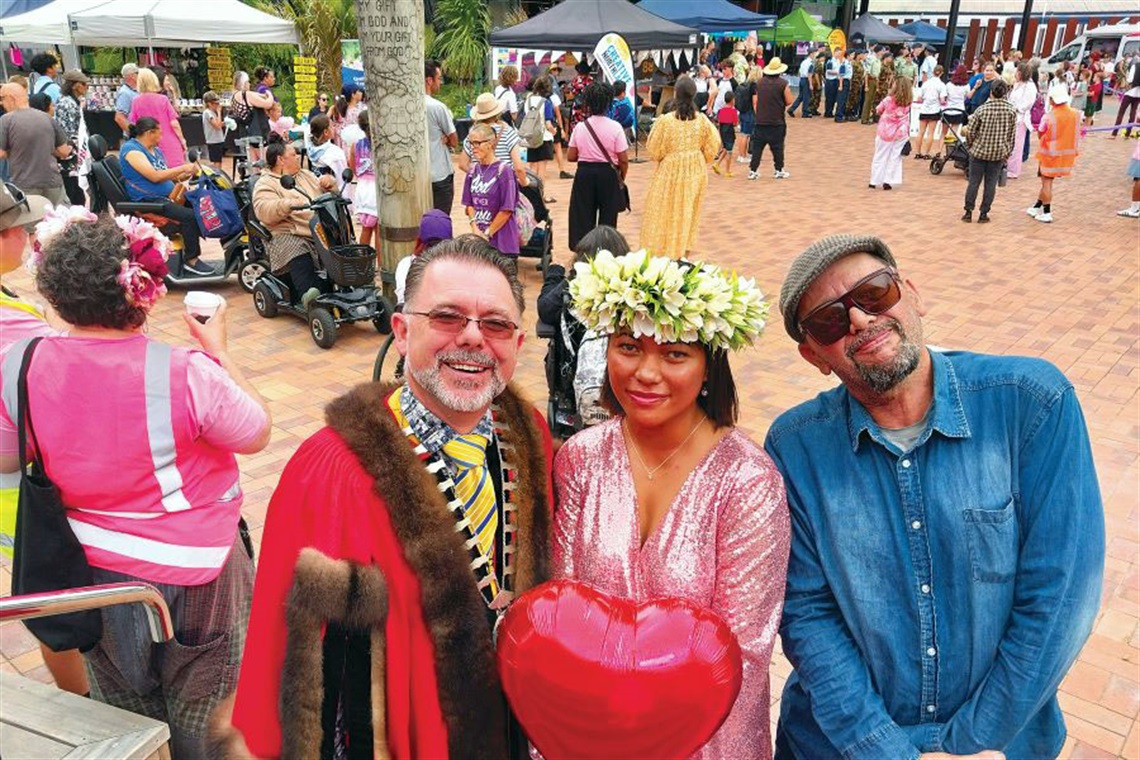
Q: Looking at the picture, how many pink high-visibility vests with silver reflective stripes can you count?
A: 1